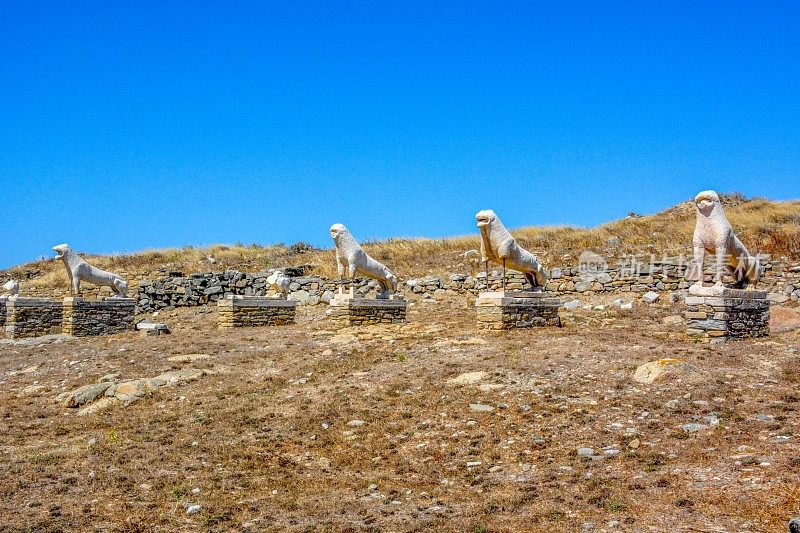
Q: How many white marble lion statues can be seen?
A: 4